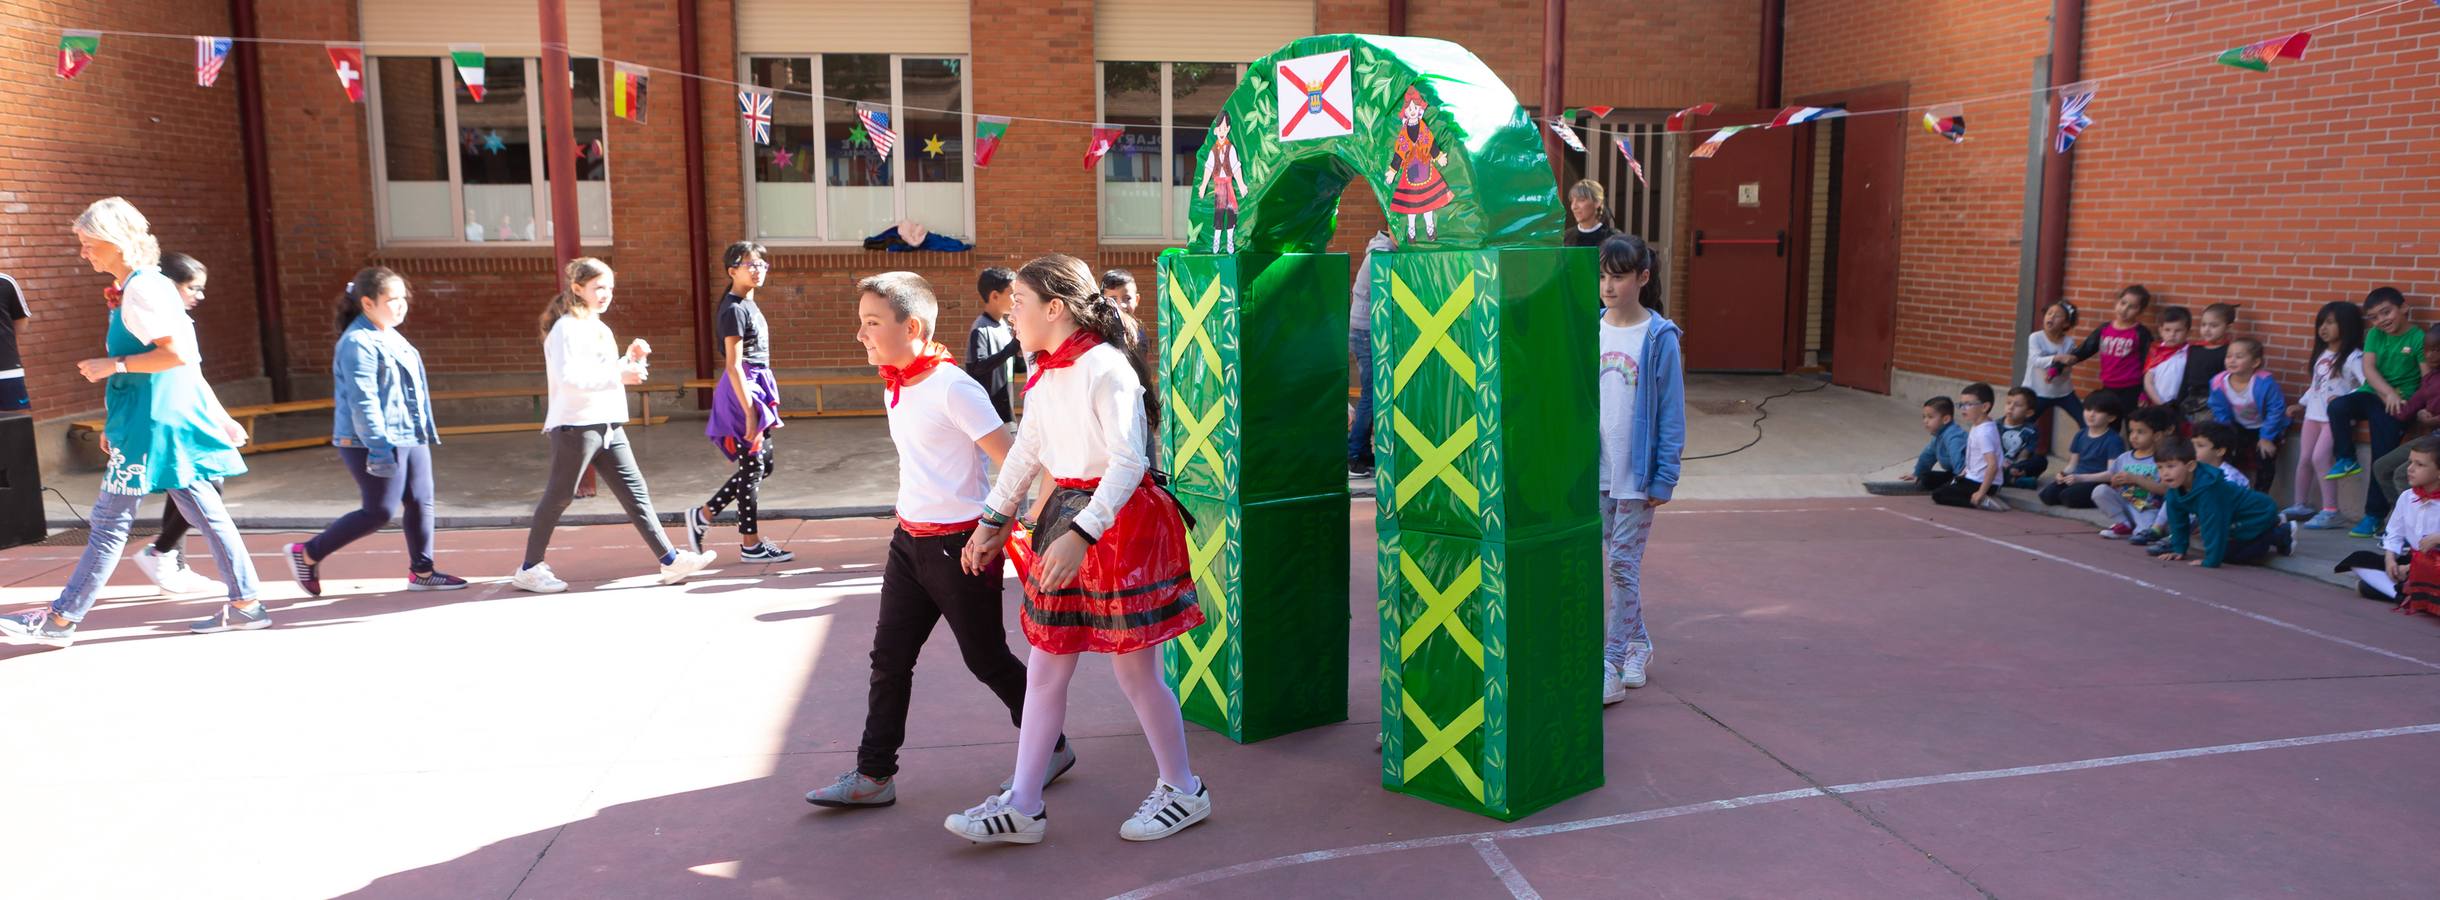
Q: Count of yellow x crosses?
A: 8